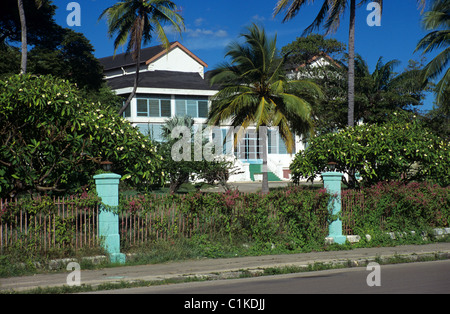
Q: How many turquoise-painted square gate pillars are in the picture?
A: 2